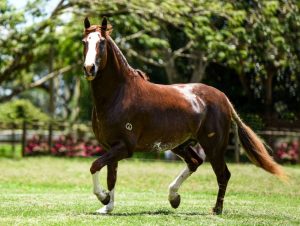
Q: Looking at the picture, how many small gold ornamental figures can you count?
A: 0